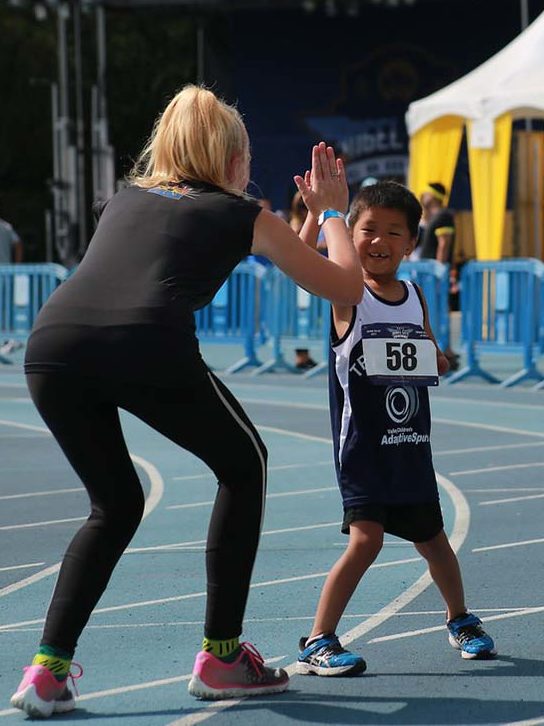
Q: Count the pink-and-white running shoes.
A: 2